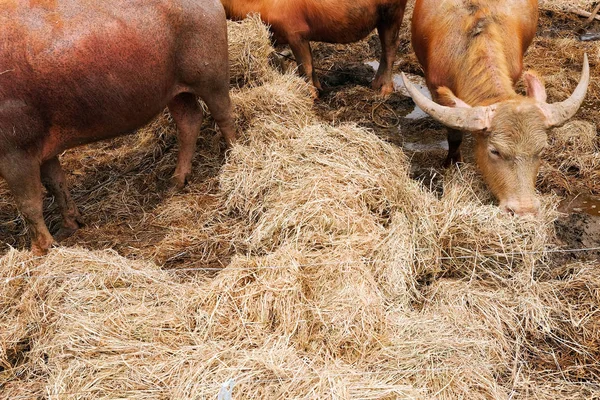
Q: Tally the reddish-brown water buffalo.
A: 3